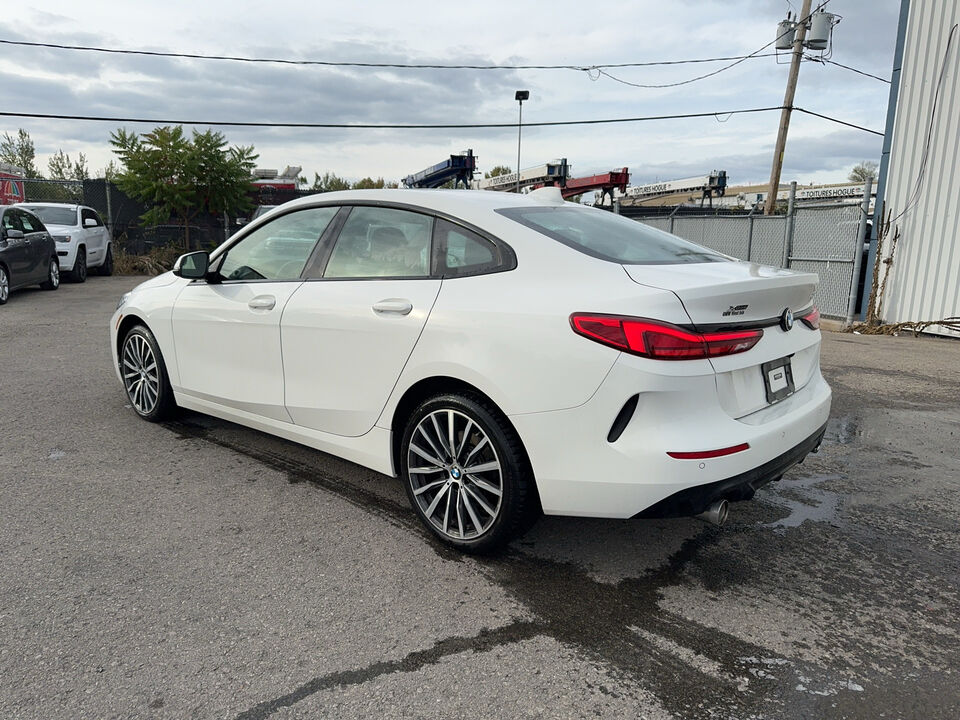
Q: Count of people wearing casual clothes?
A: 0